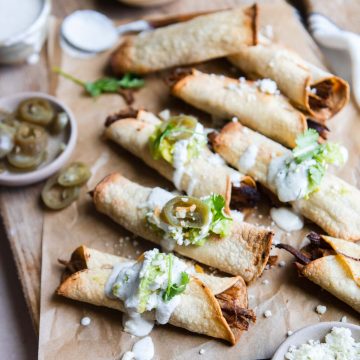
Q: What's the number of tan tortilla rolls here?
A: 8